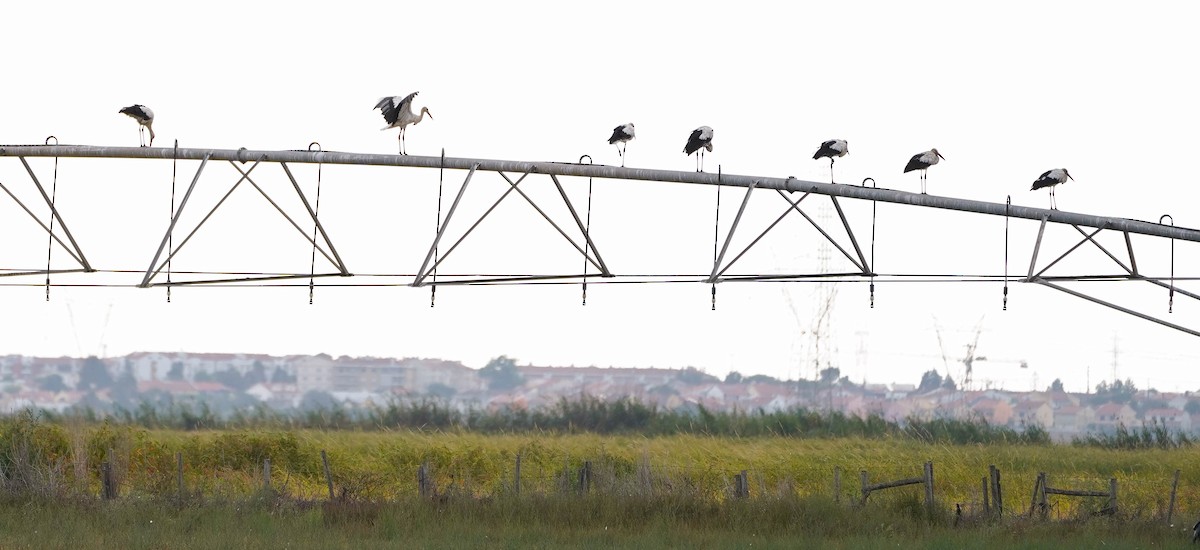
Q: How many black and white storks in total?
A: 7